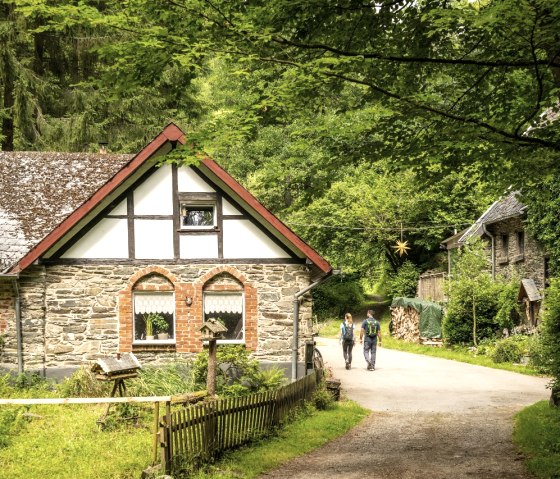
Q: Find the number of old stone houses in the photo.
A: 2